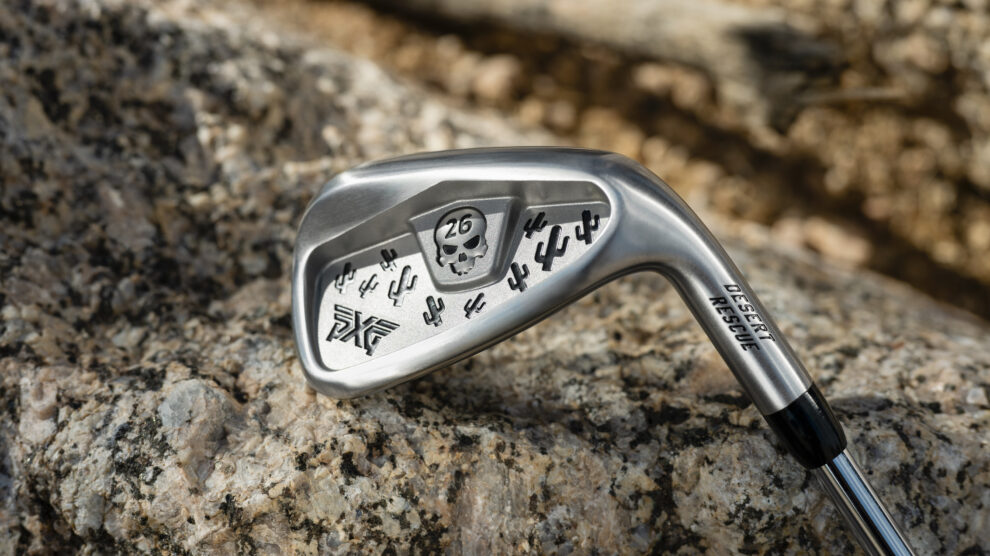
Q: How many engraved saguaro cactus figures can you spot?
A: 10